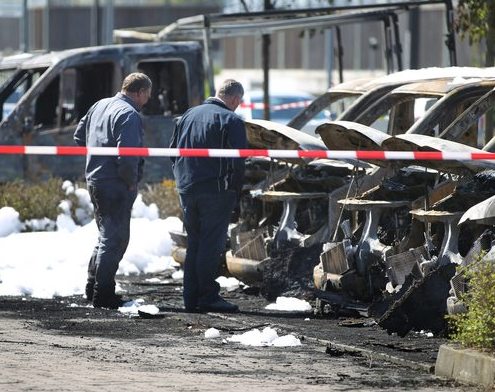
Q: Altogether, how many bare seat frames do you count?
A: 0